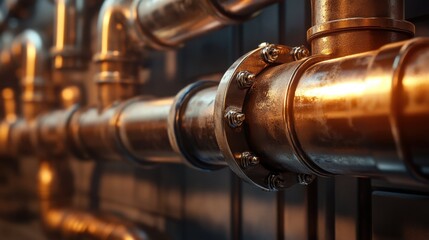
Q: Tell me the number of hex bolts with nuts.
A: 7